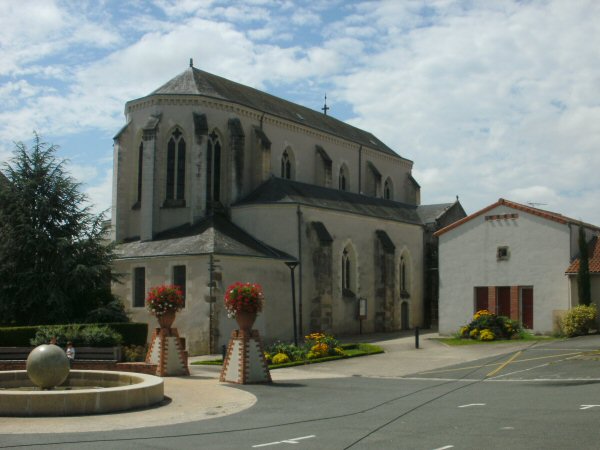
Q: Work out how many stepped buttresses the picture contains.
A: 10